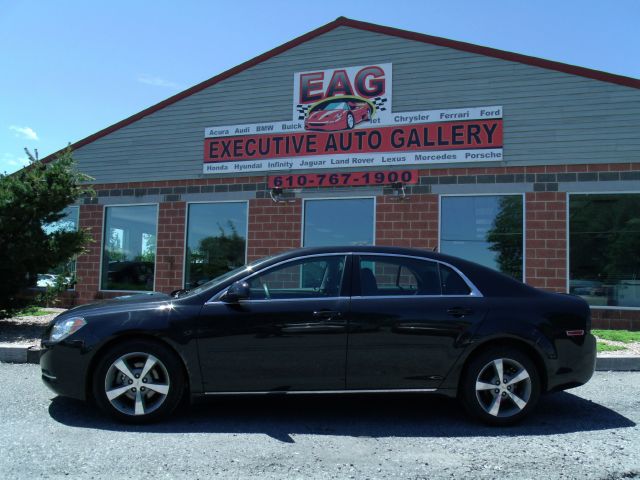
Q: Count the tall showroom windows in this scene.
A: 6